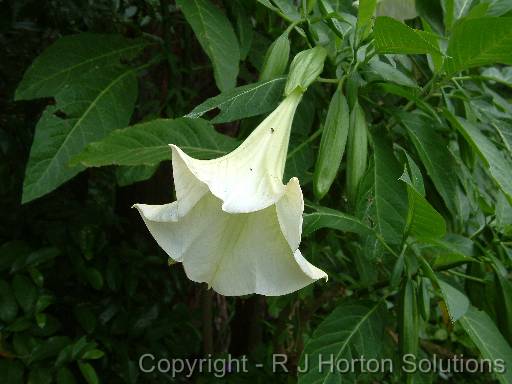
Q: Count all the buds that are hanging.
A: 3